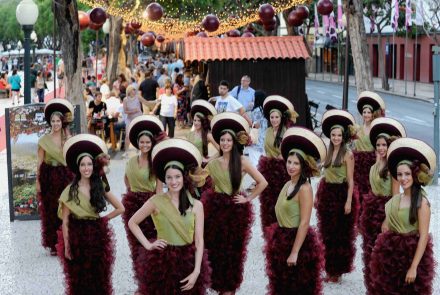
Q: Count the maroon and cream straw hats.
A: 12